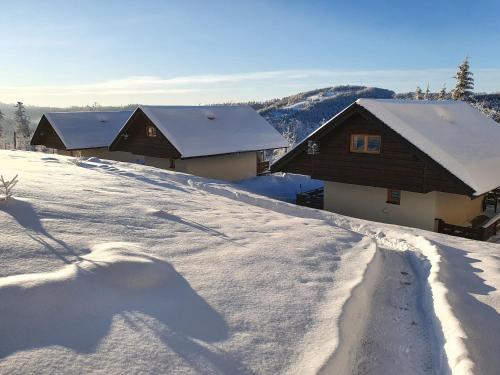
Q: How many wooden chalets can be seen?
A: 3